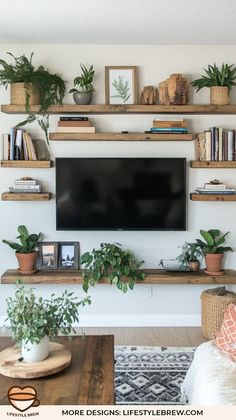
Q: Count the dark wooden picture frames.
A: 2